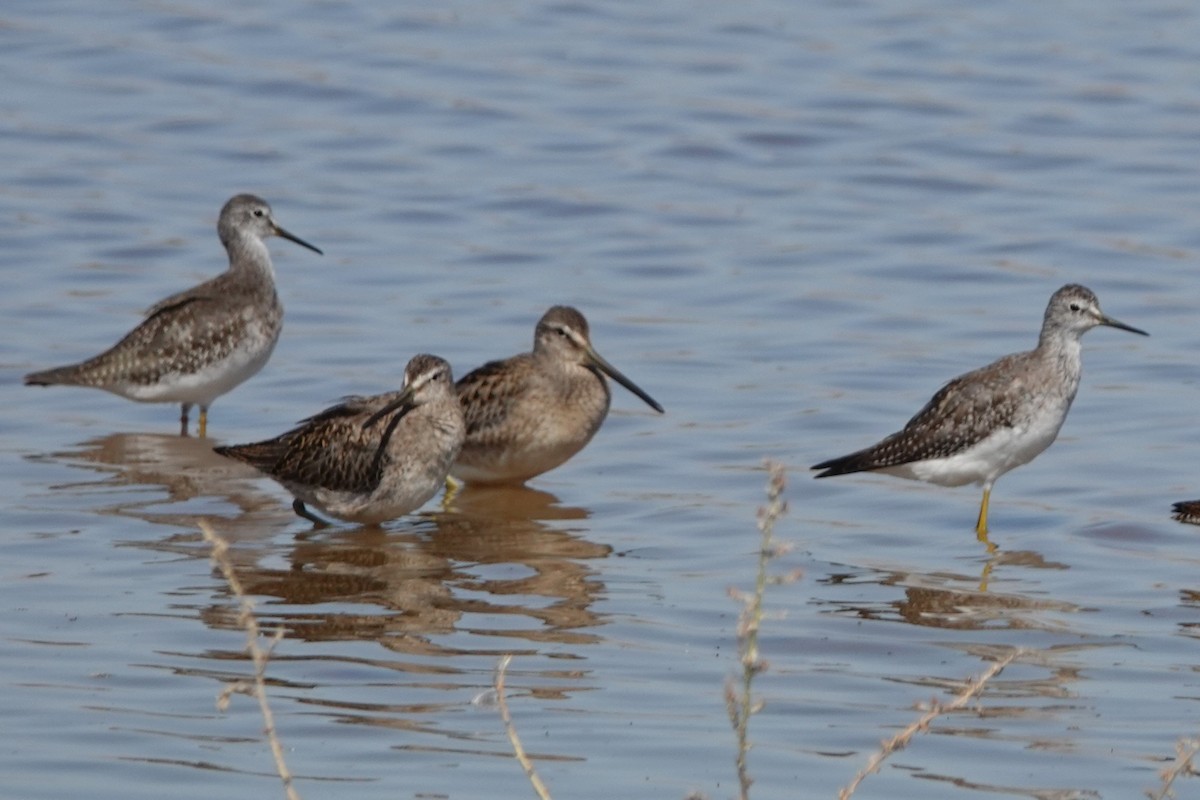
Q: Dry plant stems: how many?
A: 5